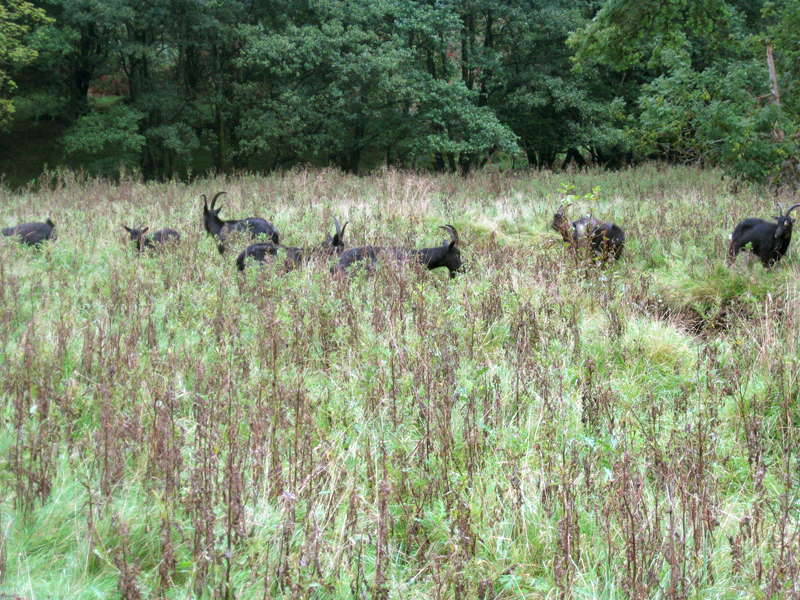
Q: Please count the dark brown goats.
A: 7